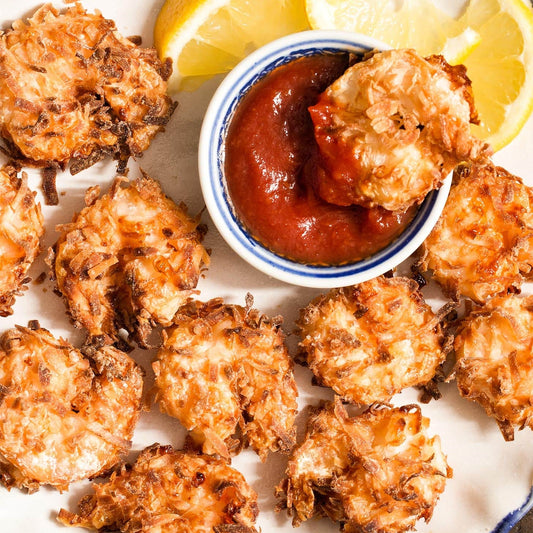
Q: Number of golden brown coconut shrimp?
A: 11